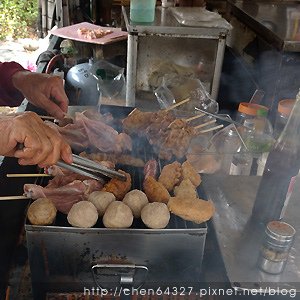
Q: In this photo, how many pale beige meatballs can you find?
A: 6